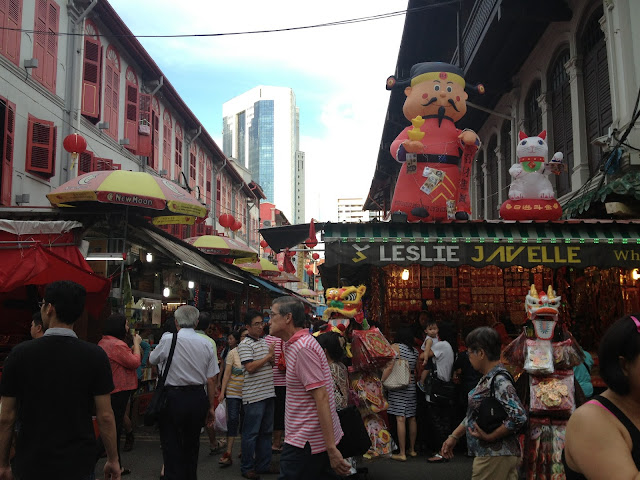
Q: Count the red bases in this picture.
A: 1